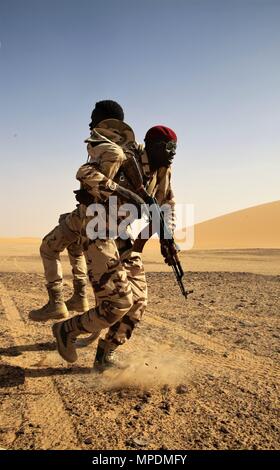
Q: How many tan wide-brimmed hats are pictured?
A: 1